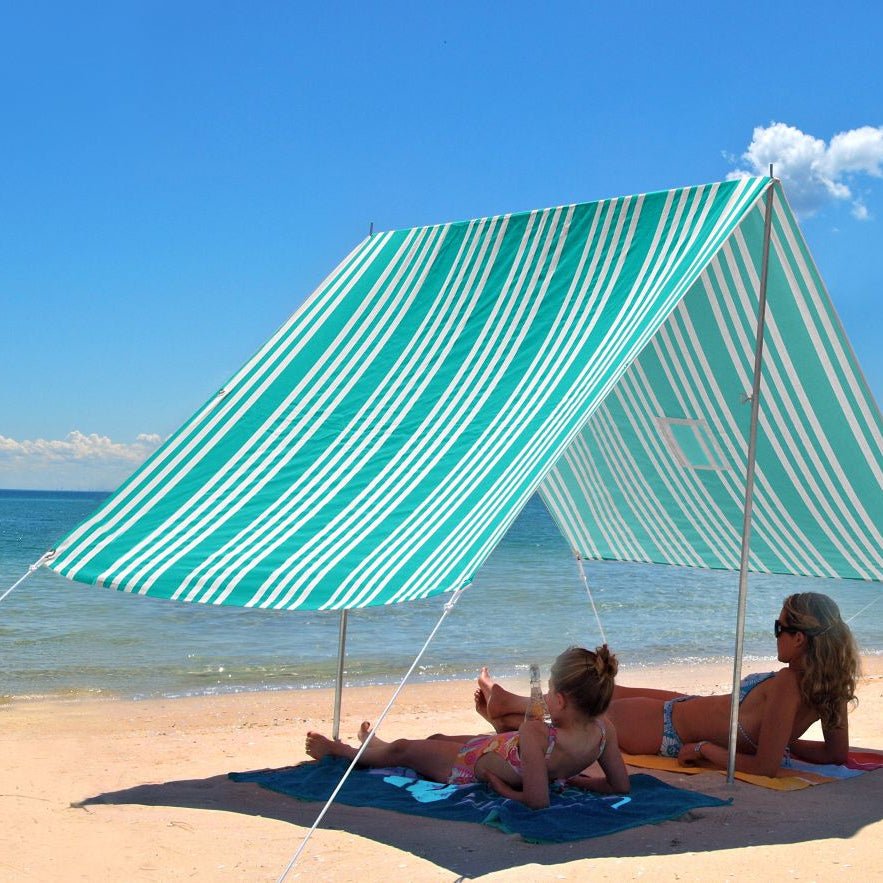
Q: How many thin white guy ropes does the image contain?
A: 4